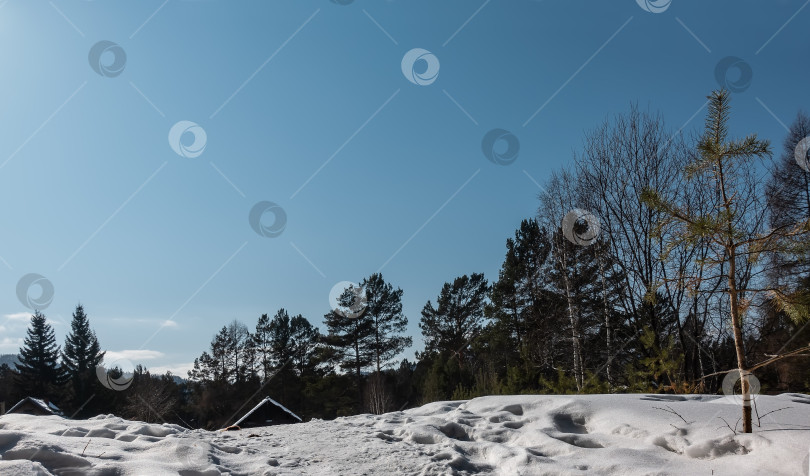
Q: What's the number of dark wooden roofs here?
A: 2